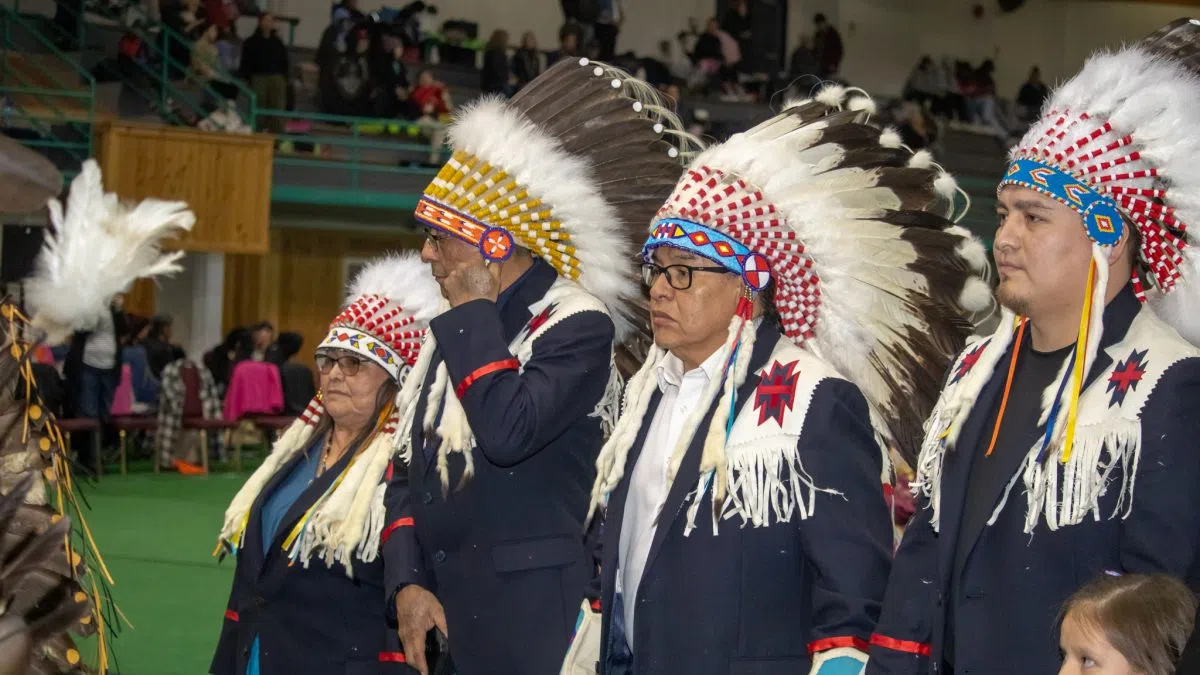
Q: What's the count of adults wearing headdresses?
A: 4